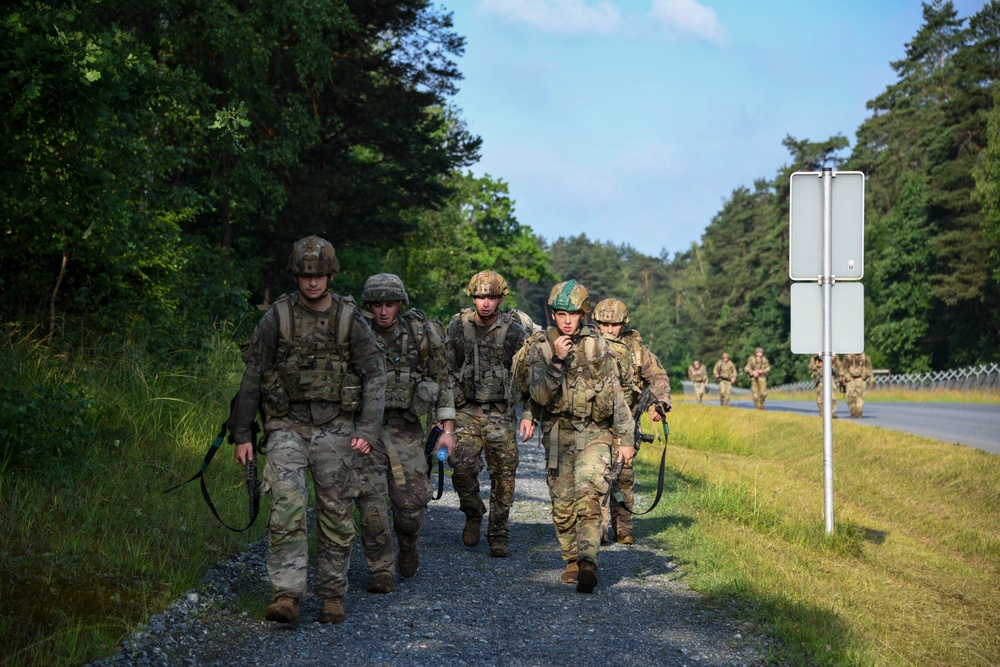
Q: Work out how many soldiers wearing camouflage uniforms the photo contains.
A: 10